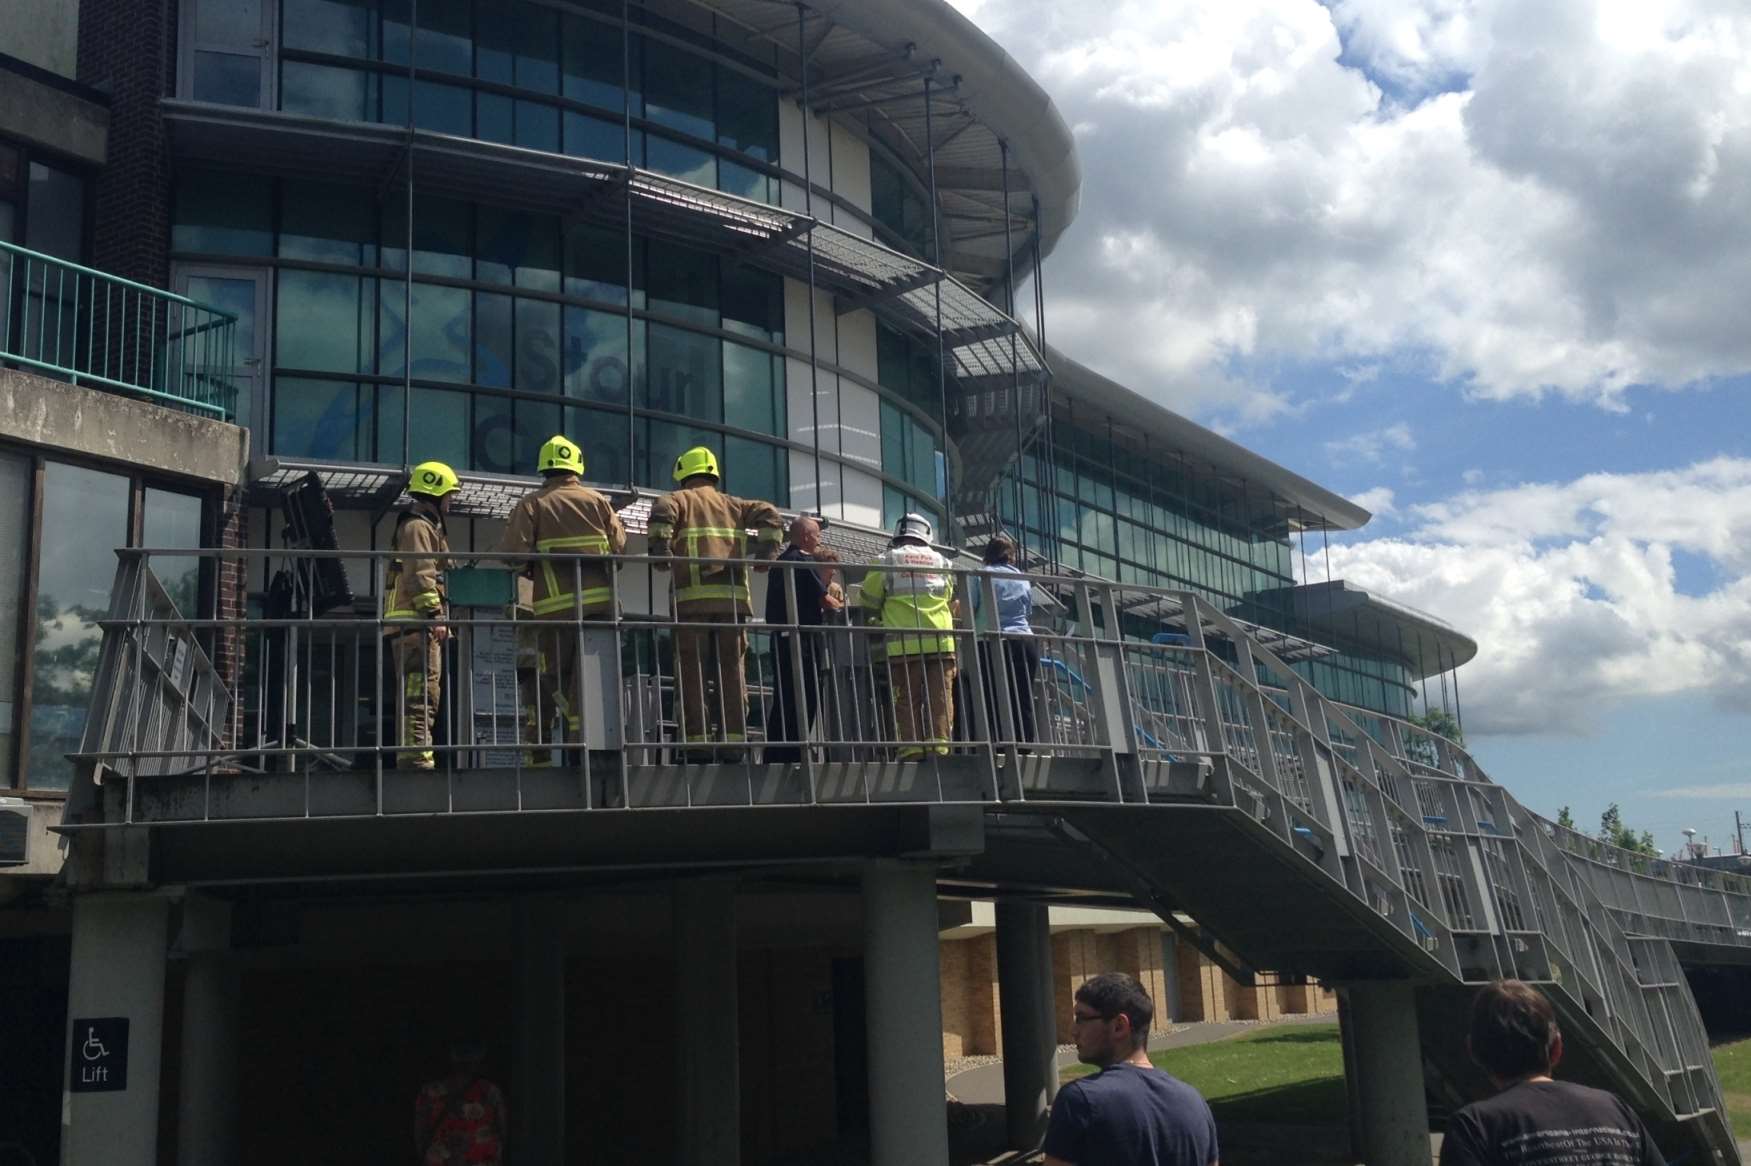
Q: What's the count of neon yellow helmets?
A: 3